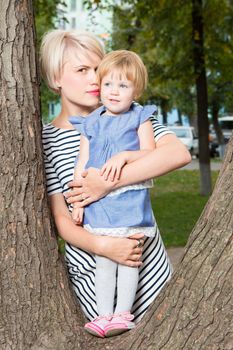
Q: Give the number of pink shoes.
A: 2